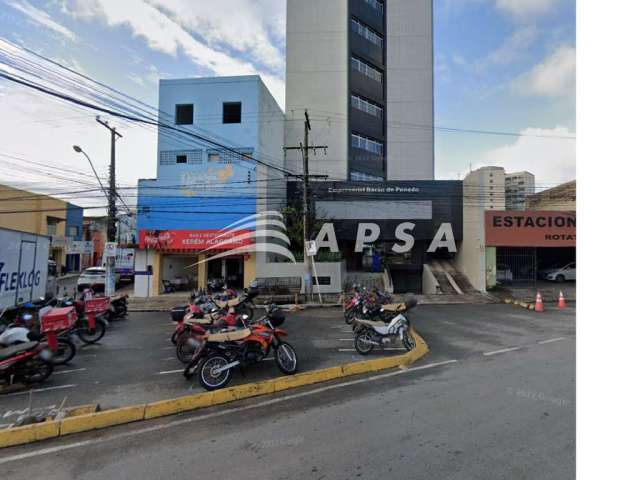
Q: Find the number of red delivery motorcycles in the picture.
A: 2